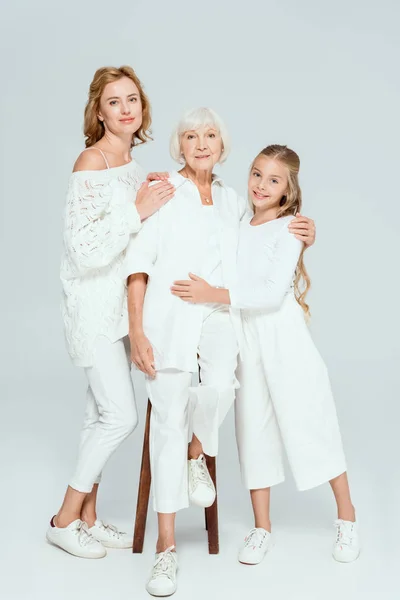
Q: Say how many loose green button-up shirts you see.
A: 0